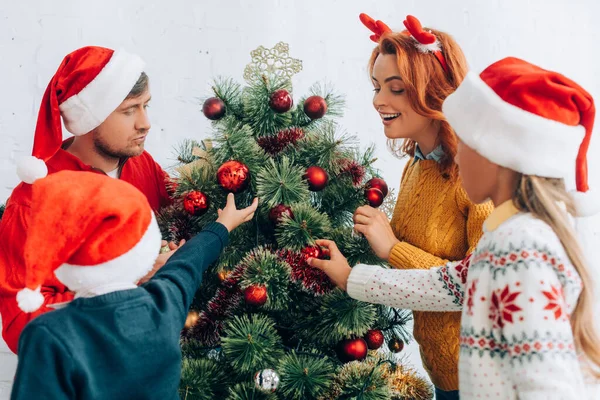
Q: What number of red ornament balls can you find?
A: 13